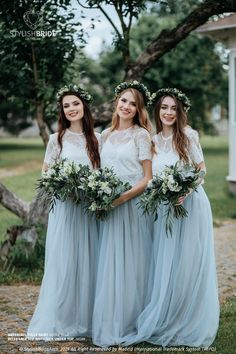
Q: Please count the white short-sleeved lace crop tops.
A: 3